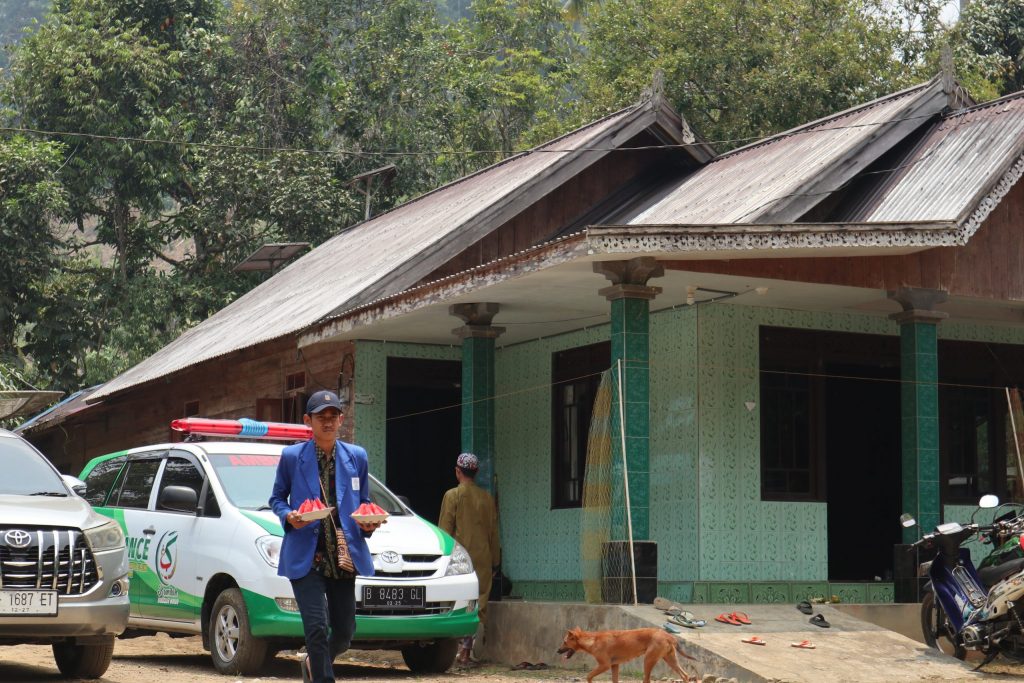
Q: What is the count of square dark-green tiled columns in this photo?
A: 3